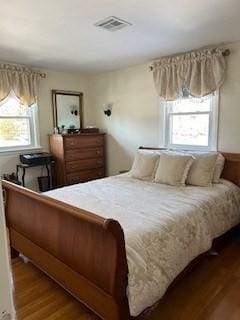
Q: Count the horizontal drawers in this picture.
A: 4